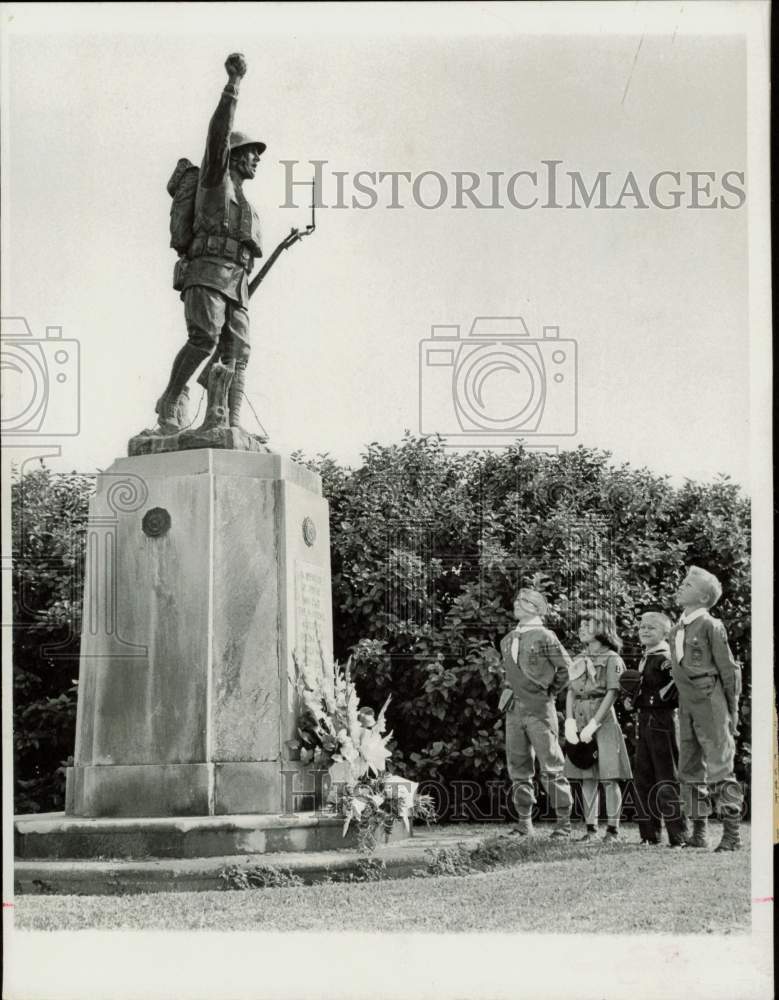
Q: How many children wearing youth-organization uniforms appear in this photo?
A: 4